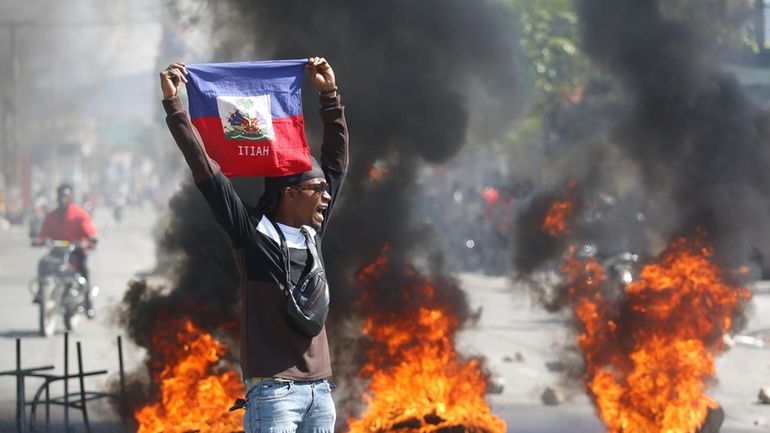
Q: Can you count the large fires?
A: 3